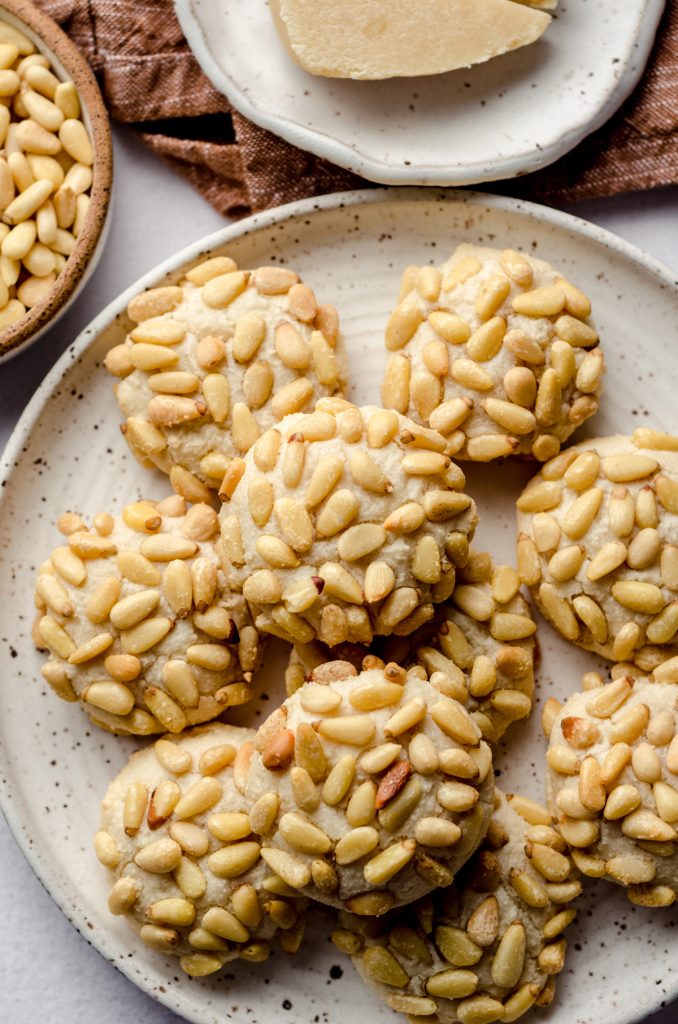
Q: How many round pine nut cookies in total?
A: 10